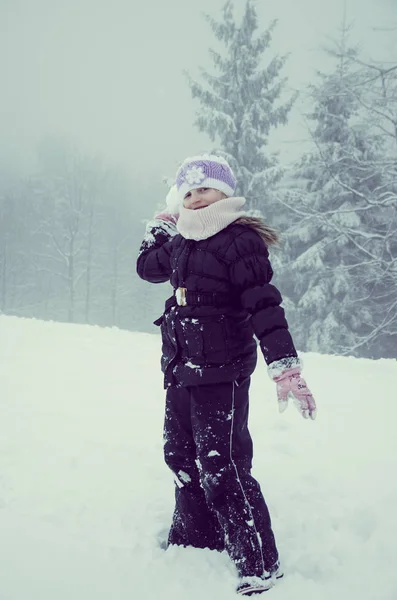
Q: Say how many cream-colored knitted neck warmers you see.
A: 1